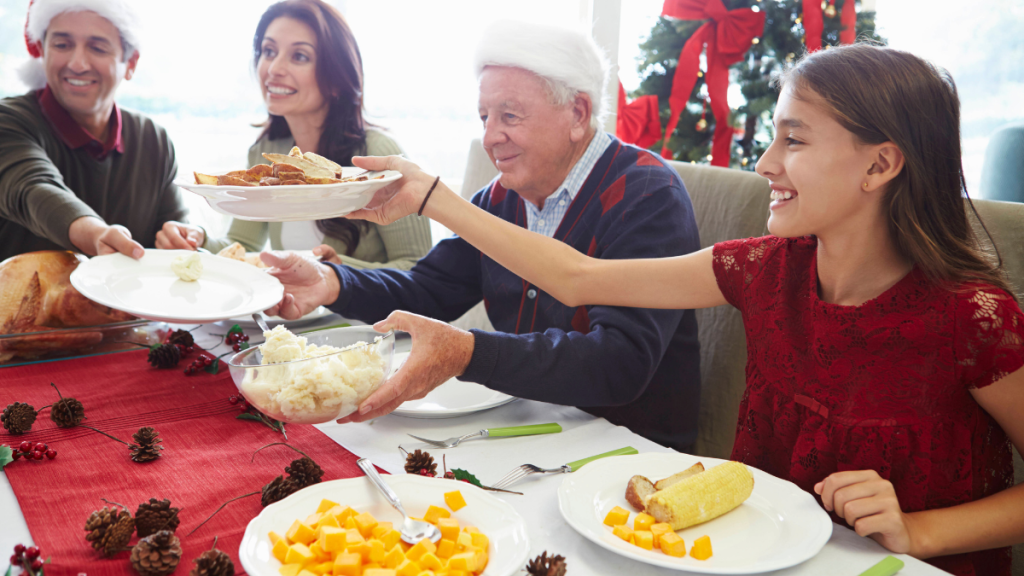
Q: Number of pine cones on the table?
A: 13